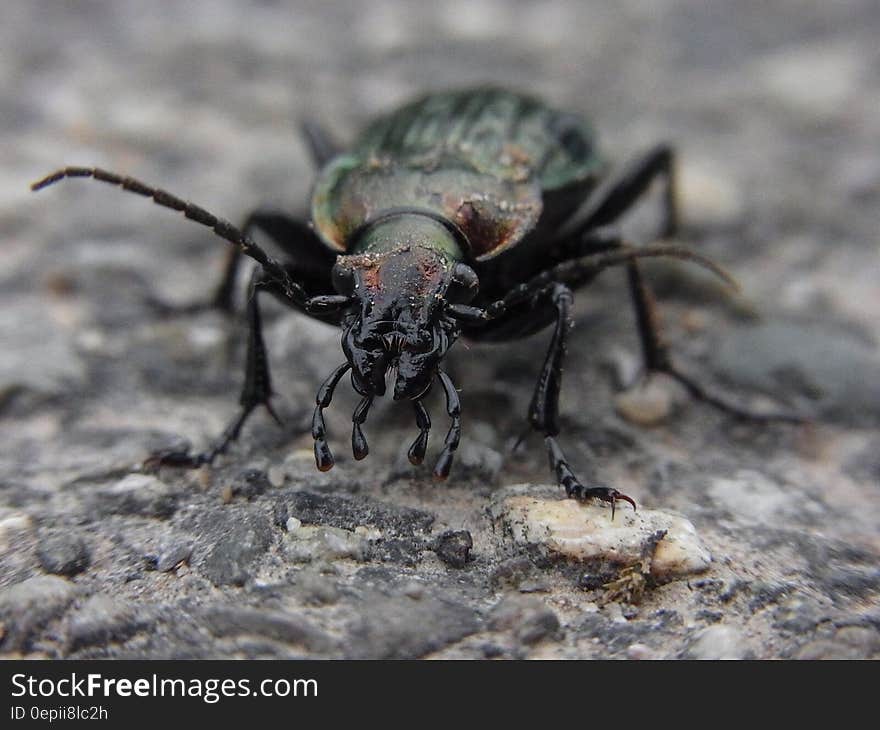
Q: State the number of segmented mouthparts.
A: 4